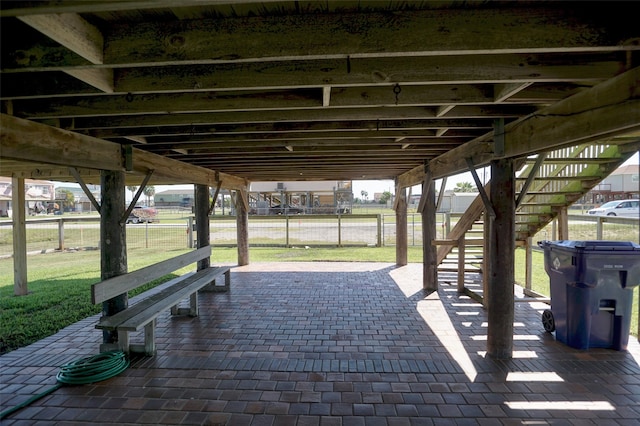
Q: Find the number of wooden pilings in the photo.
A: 6